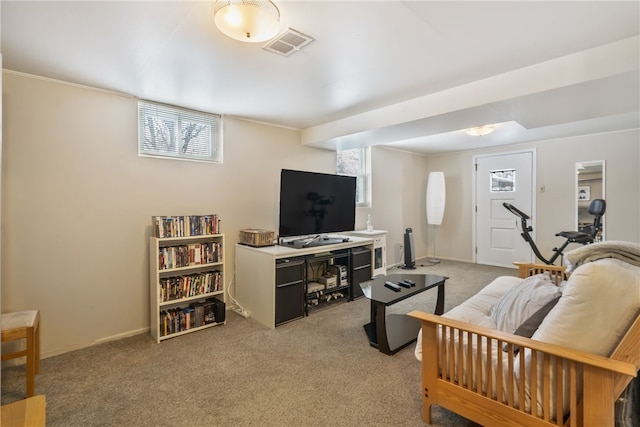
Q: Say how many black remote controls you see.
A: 3